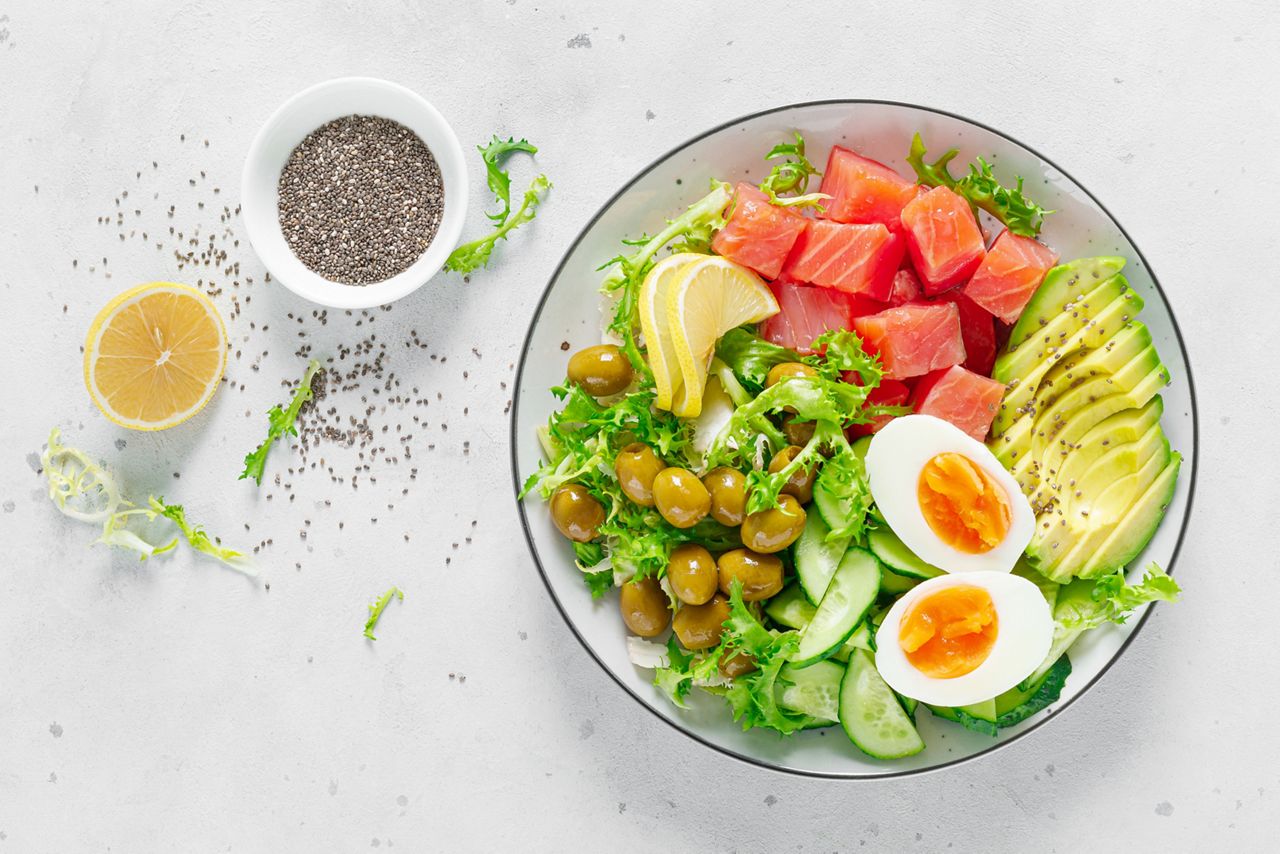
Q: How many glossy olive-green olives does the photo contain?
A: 14